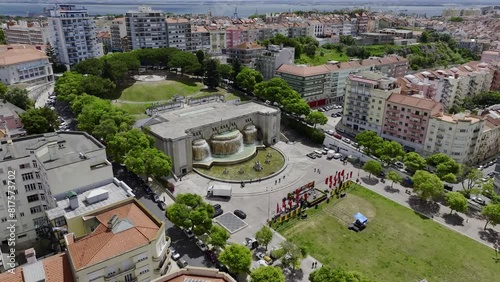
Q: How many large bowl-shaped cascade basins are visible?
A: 3